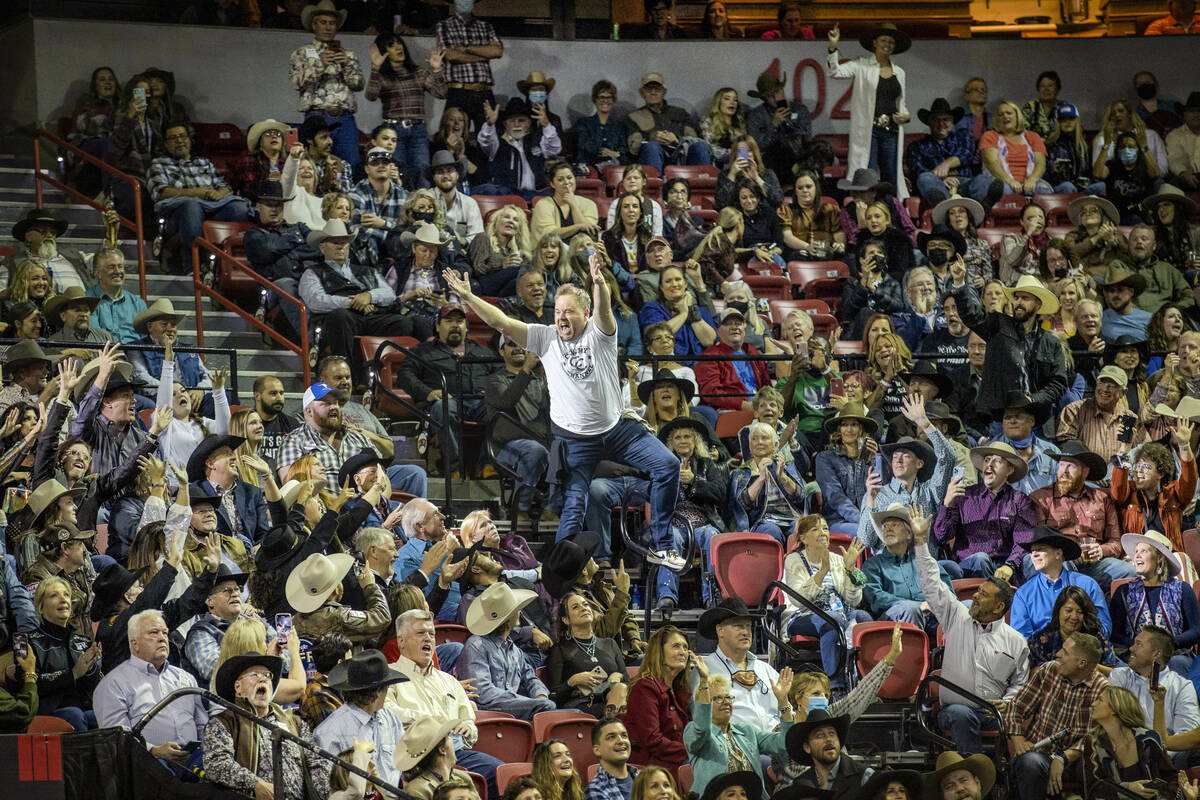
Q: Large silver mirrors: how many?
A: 0